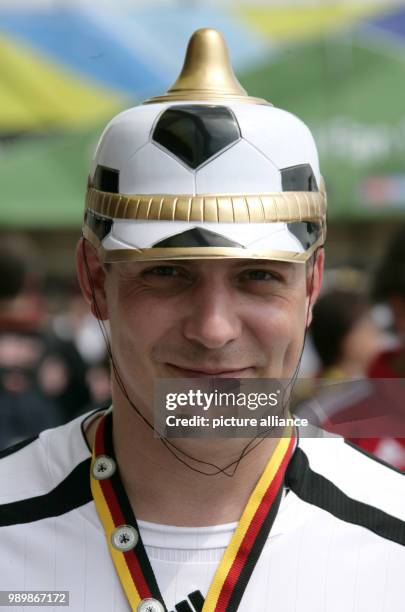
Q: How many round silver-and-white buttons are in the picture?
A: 3